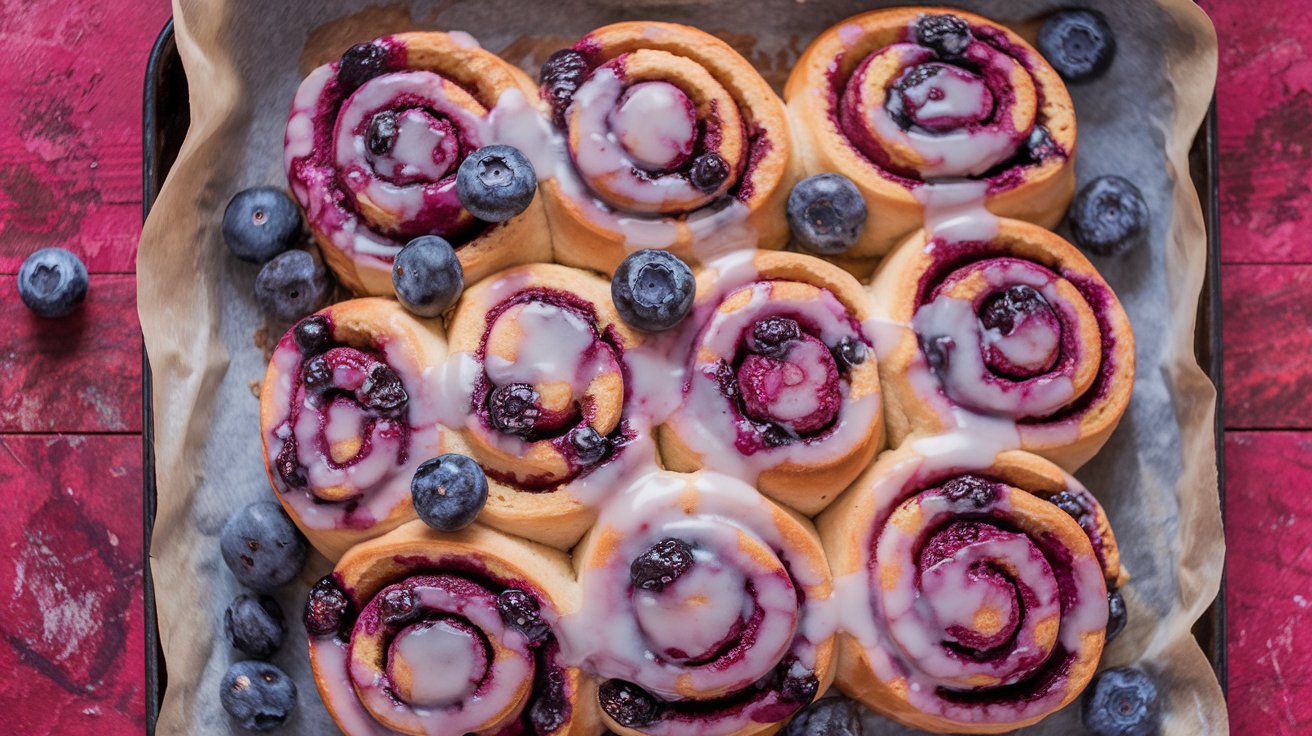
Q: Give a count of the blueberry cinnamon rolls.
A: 10